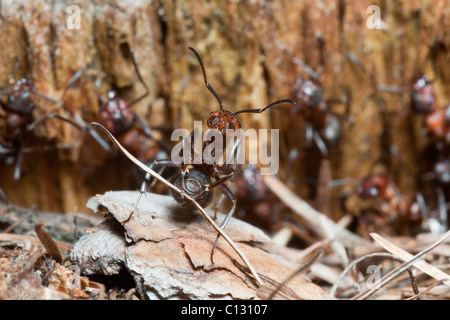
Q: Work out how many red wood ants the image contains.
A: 7